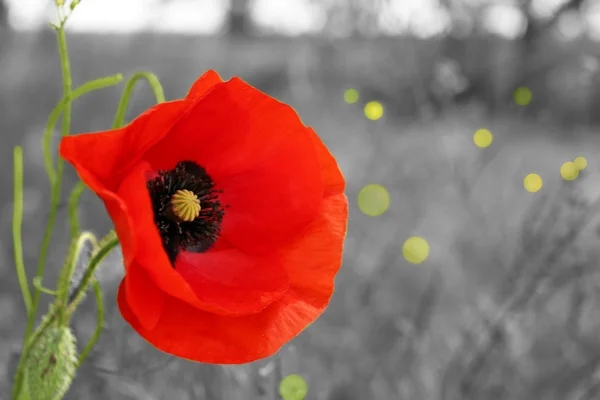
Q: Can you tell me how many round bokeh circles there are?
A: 10